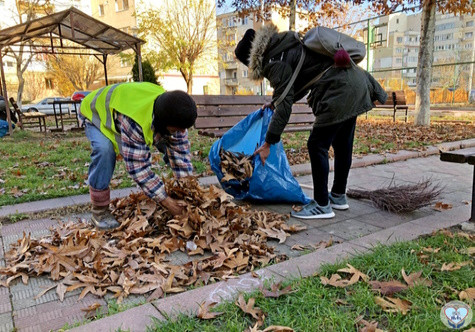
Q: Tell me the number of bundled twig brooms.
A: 1